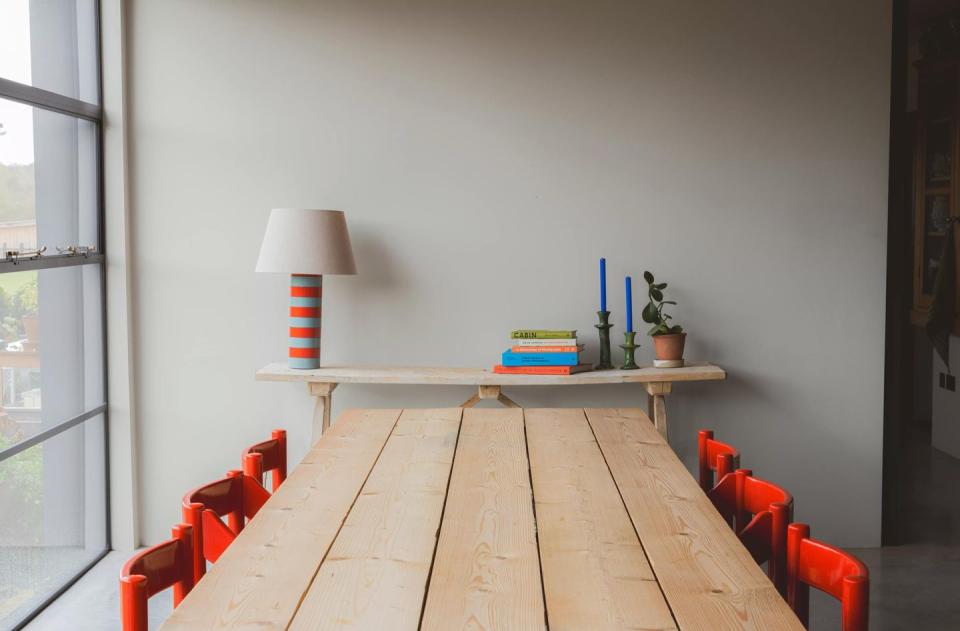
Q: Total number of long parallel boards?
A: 5